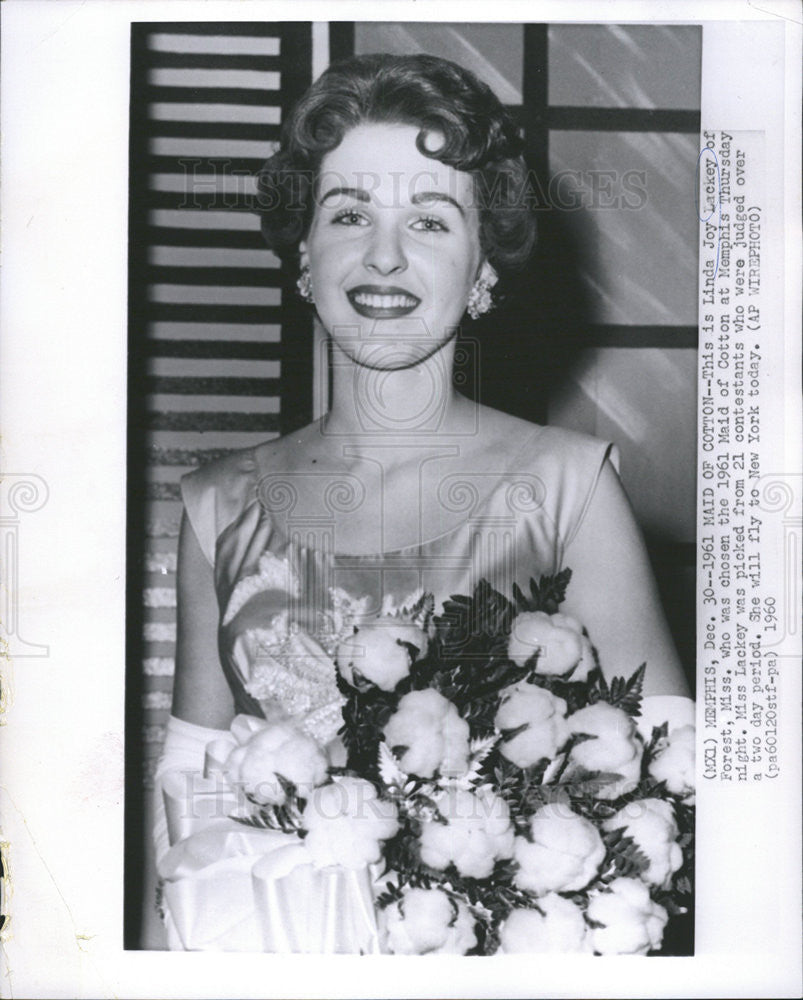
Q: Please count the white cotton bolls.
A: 14